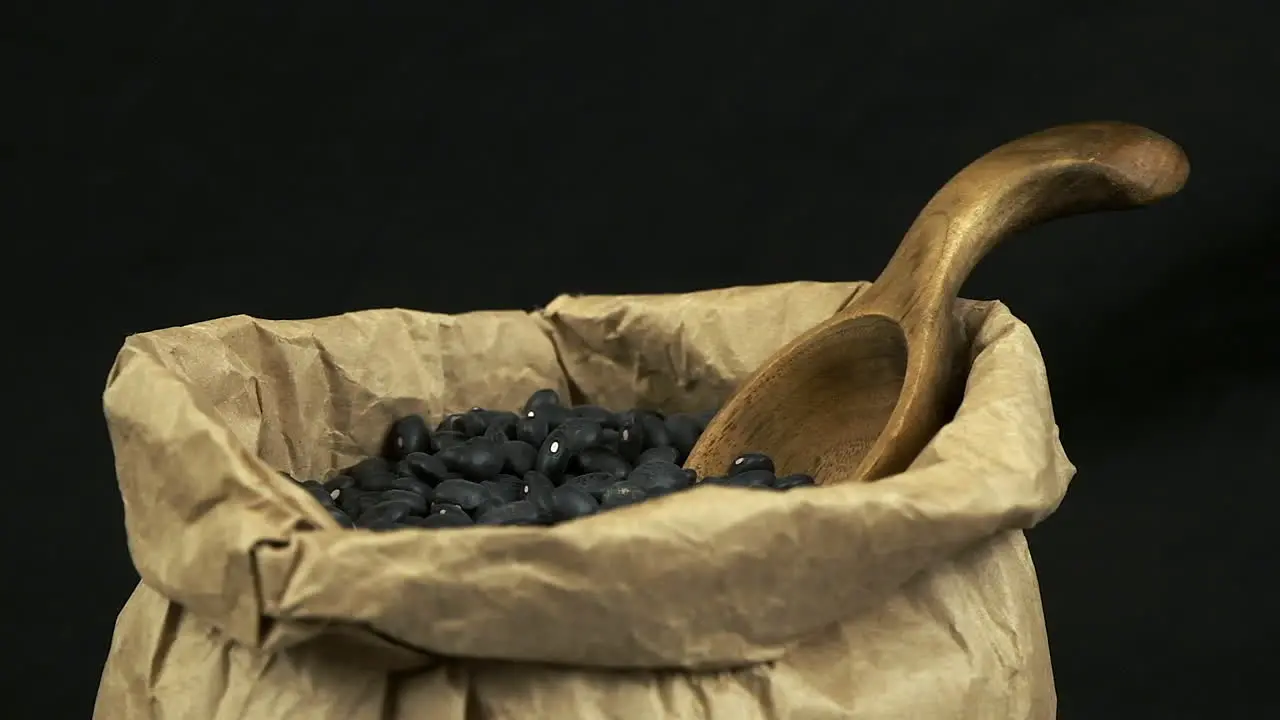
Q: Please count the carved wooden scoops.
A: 1